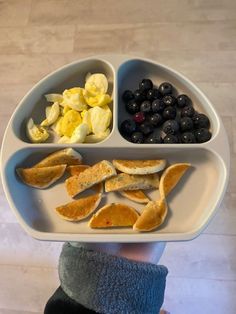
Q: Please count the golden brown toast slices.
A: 11